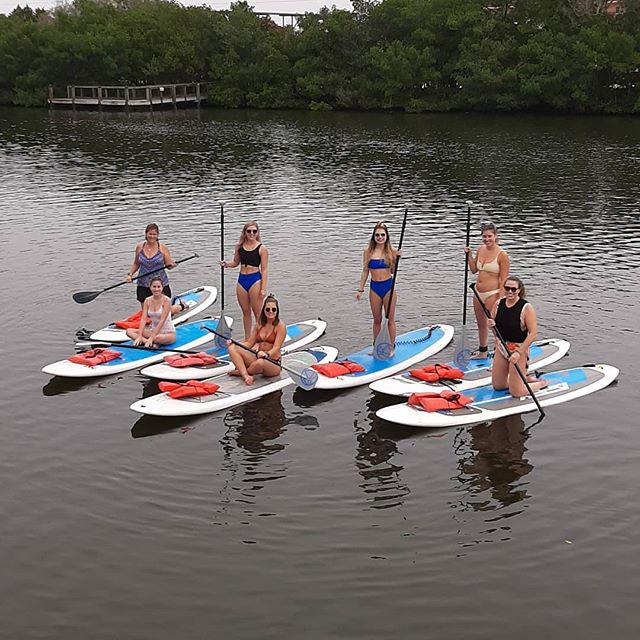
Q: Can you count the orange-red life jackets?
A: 7